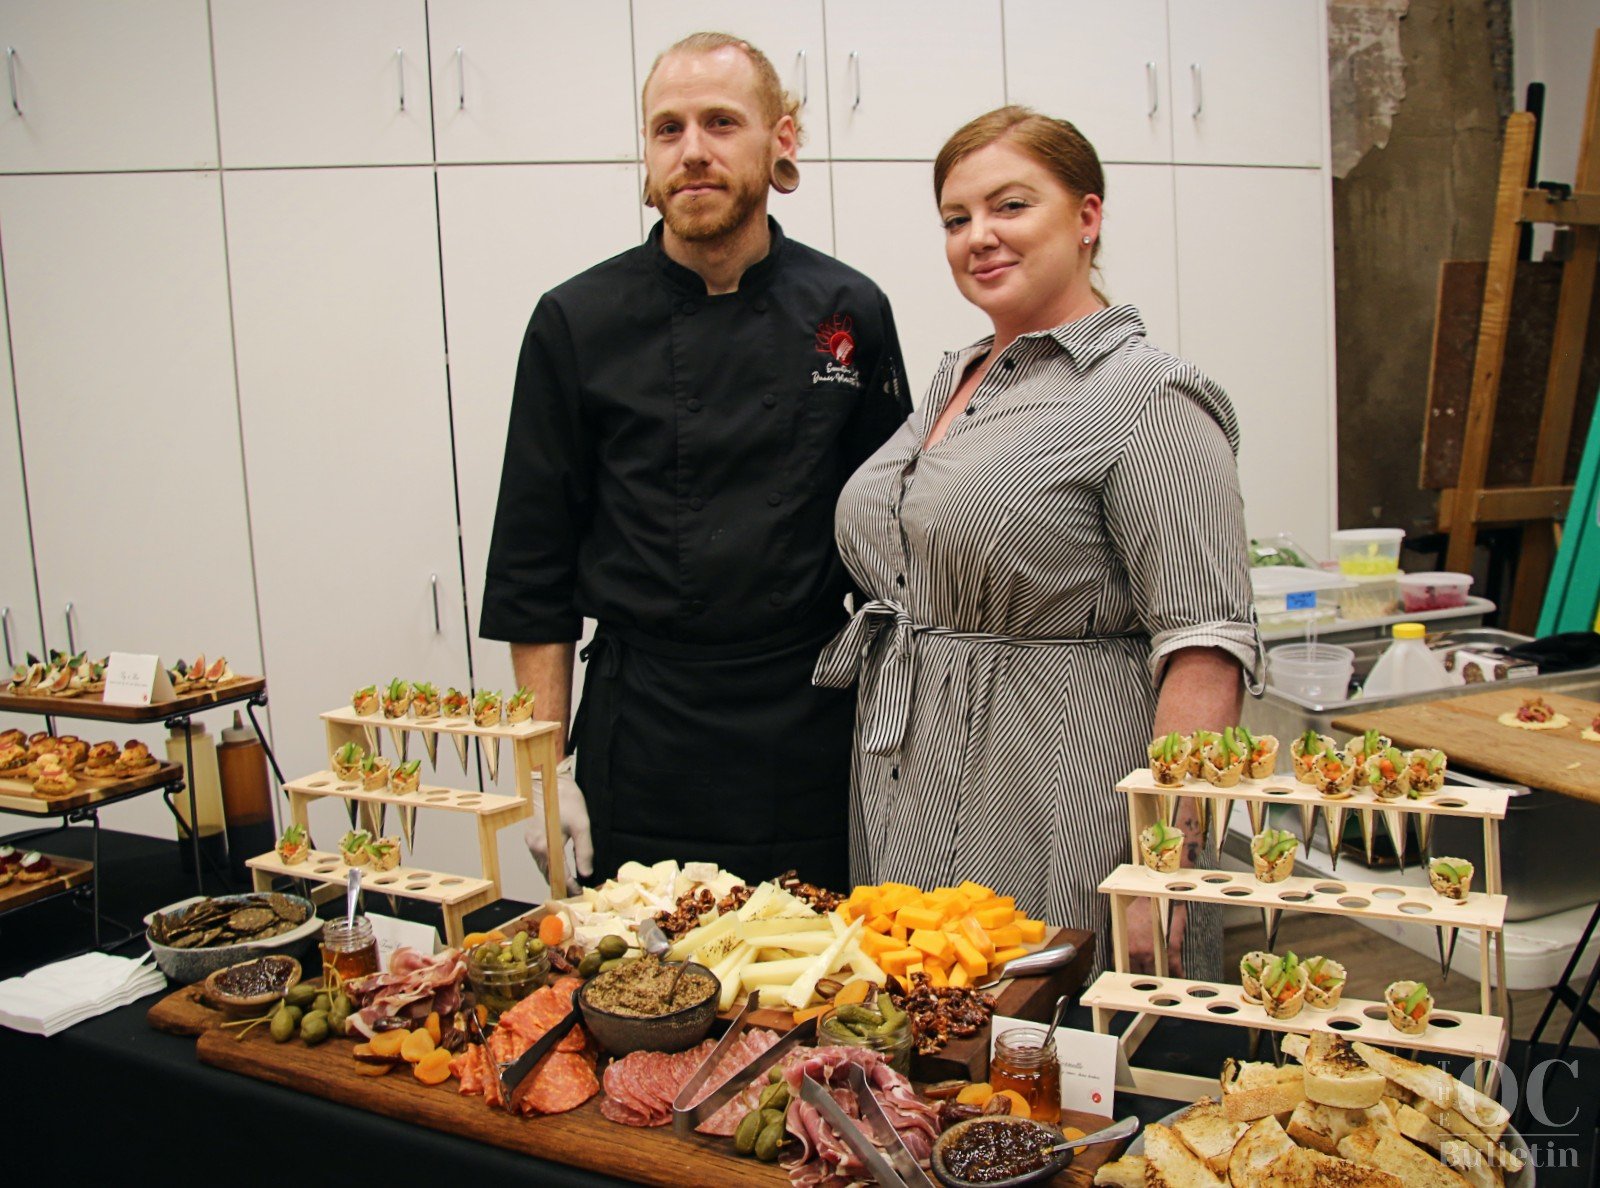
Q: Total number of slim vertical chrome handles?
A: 10